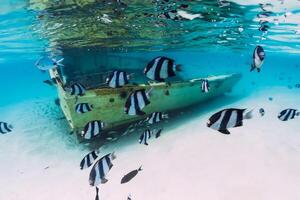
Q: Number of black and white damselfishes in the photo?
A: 15